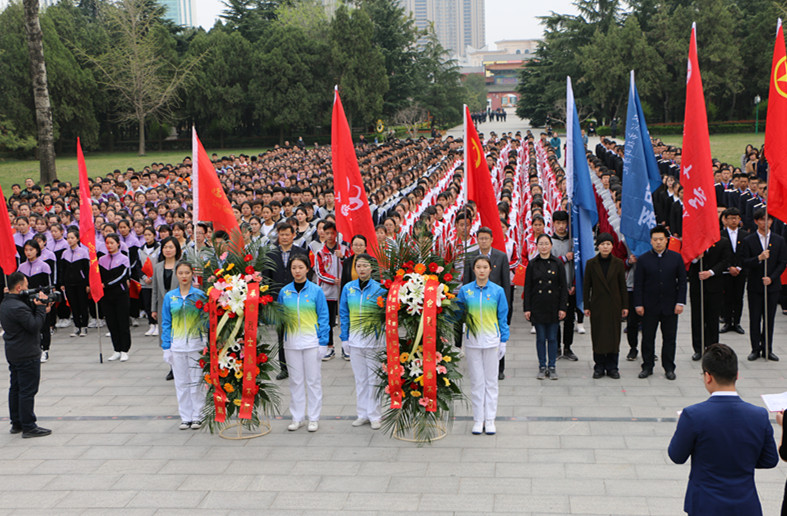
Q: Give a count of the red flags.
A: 7